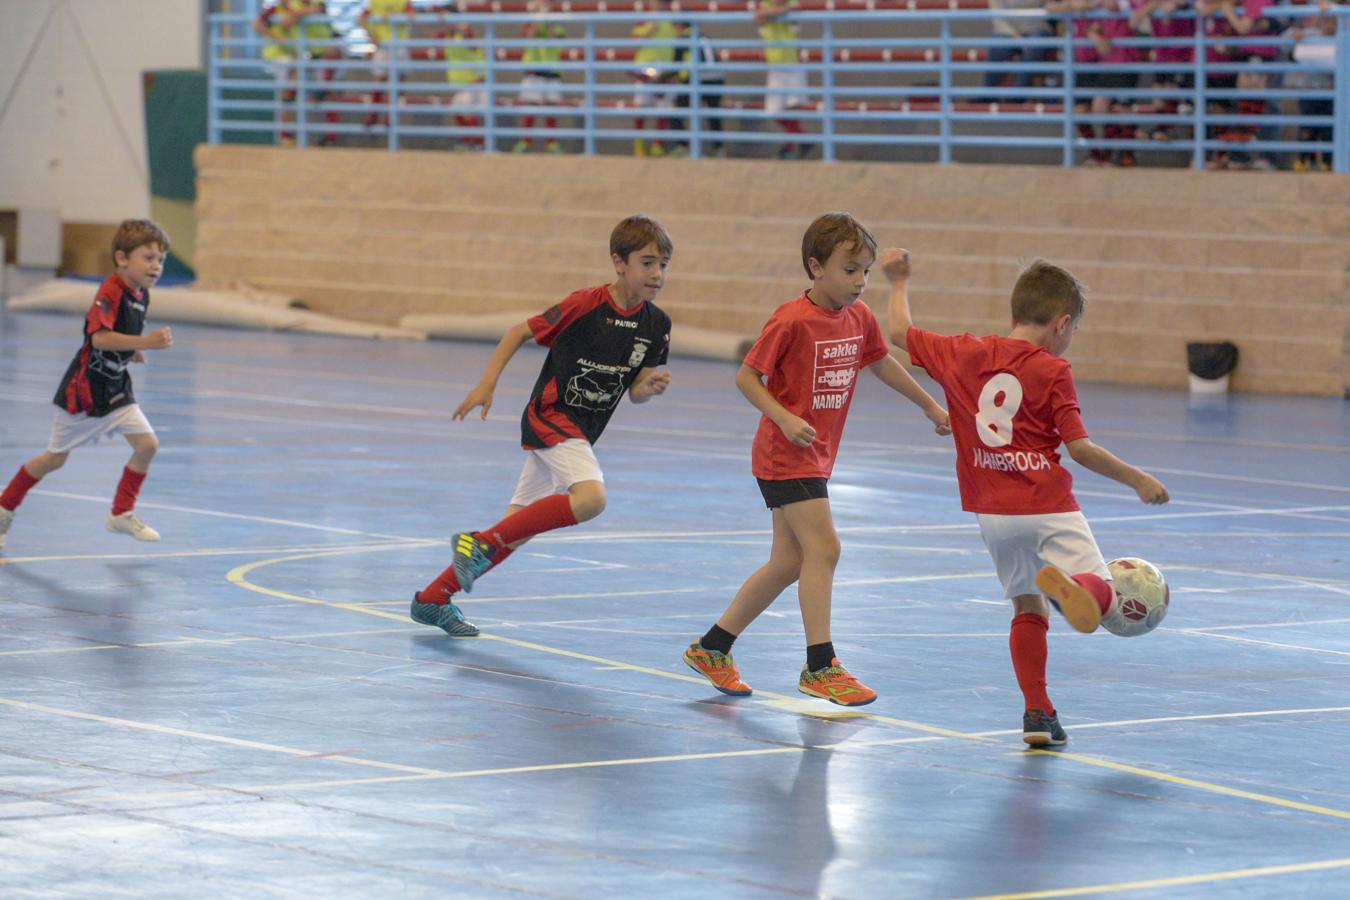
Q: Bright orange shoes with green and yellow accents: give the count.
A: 2